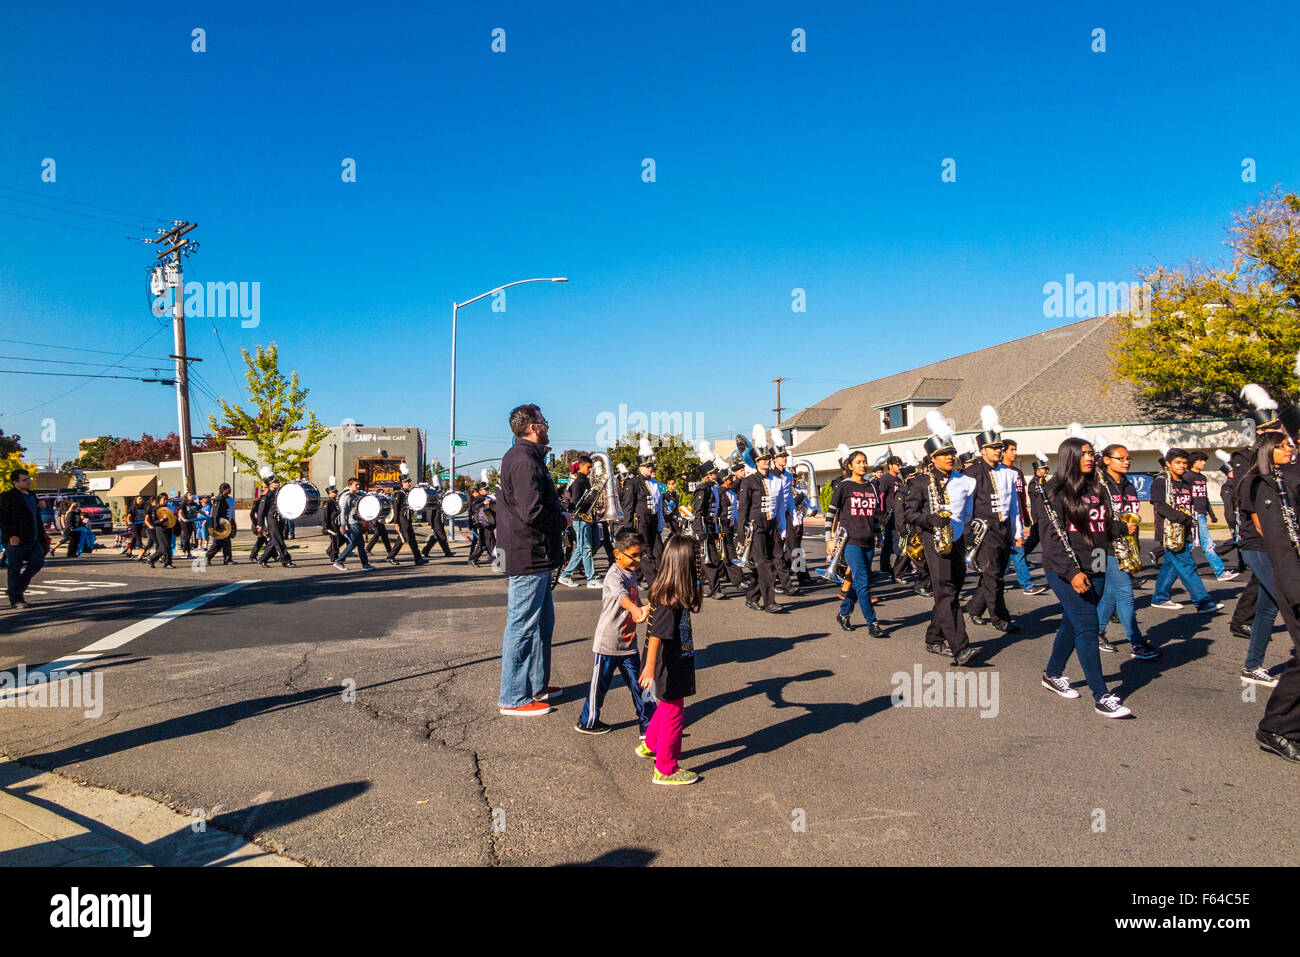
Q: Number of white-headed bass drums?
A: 4